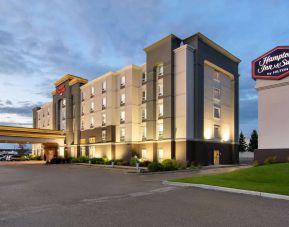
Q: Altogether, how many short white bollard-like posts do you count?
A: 3